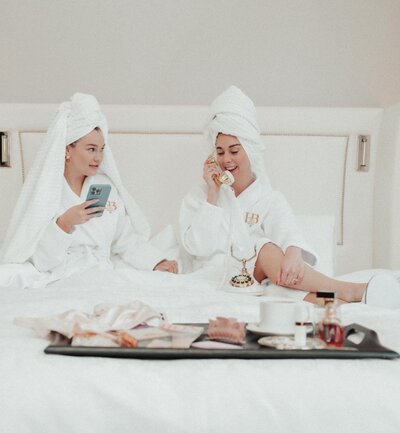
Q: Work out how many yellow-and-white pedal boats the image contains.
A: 0